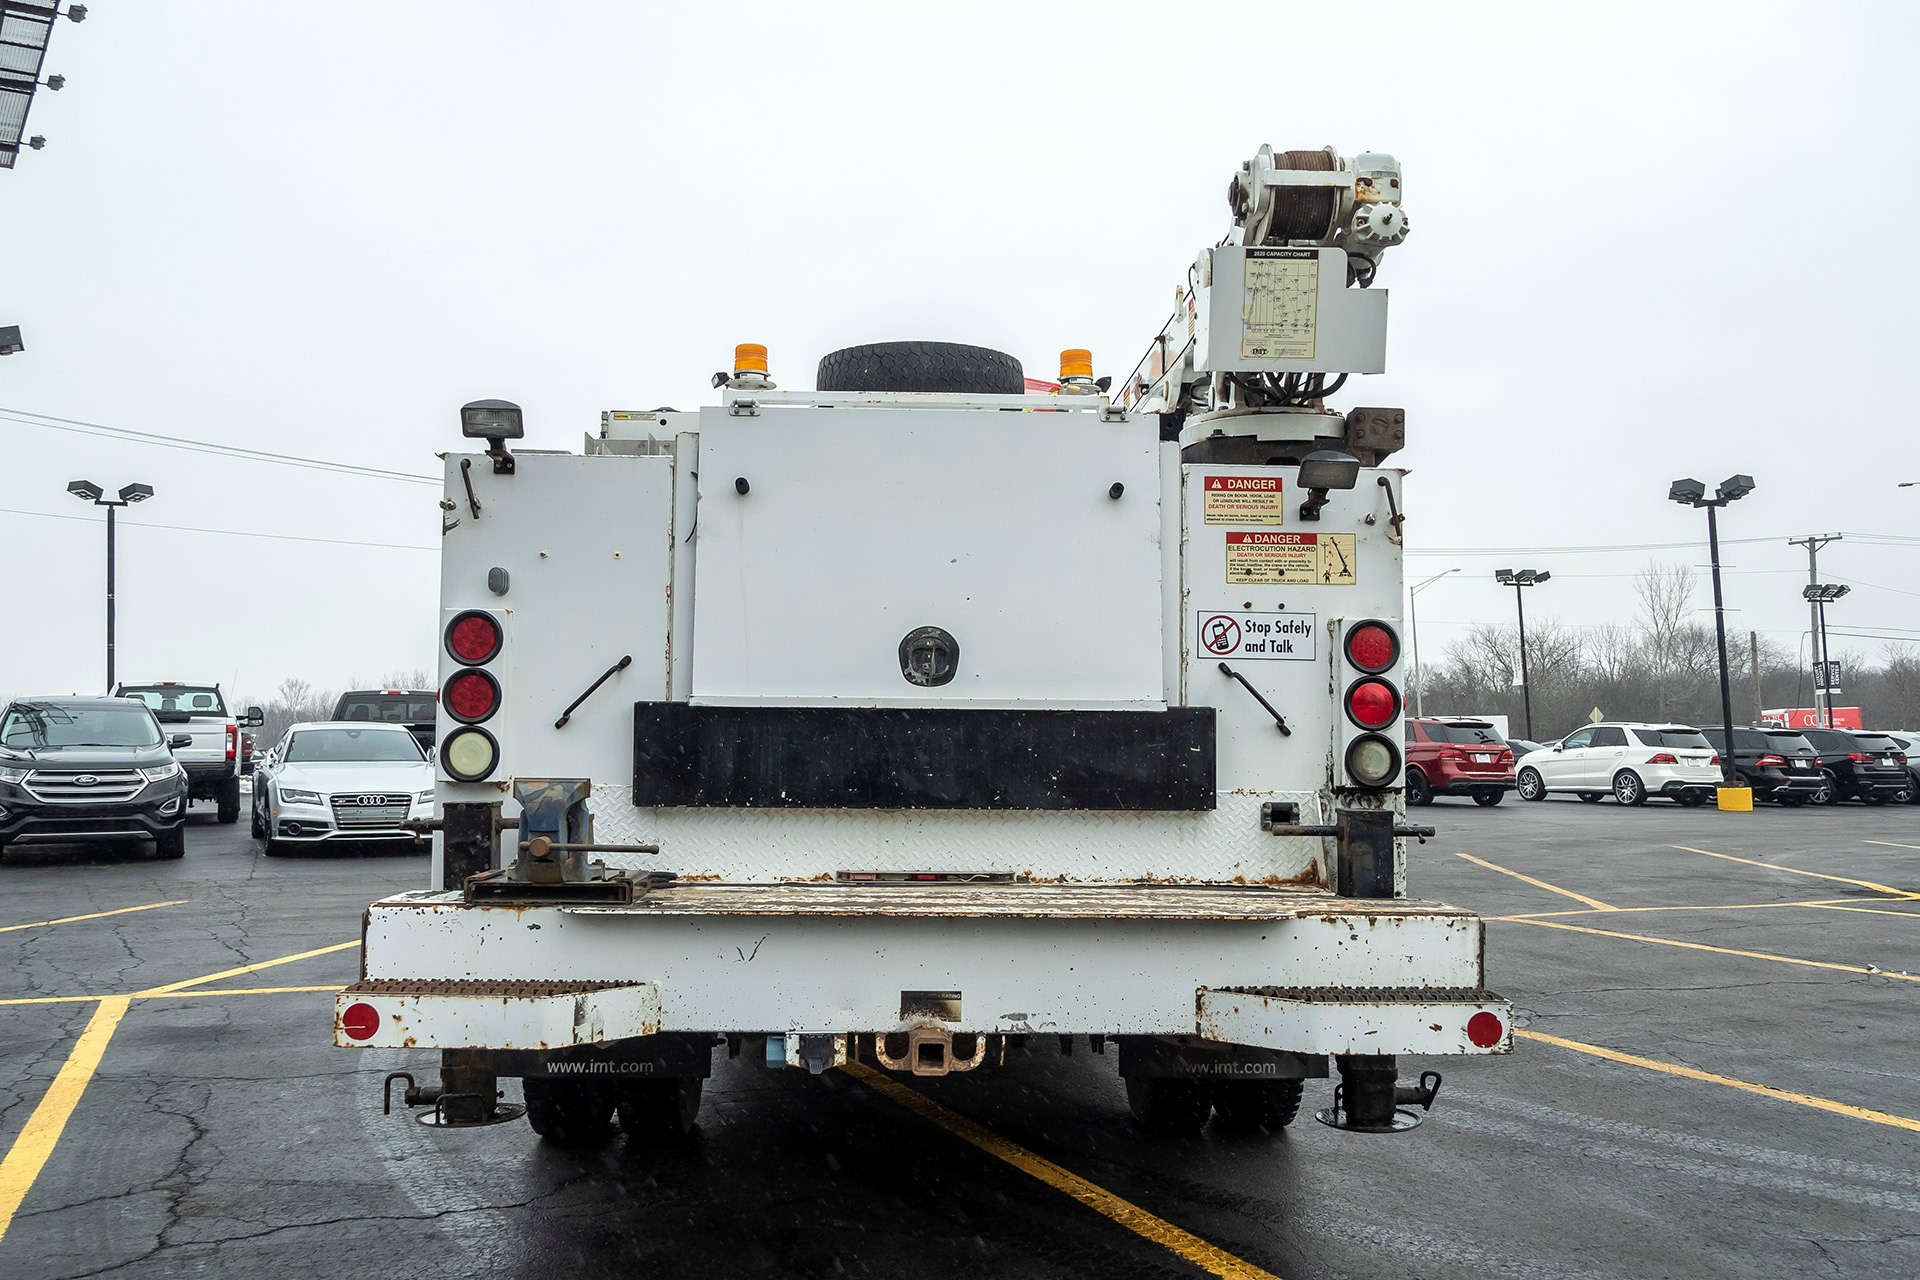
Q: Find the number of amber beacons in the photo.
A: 2